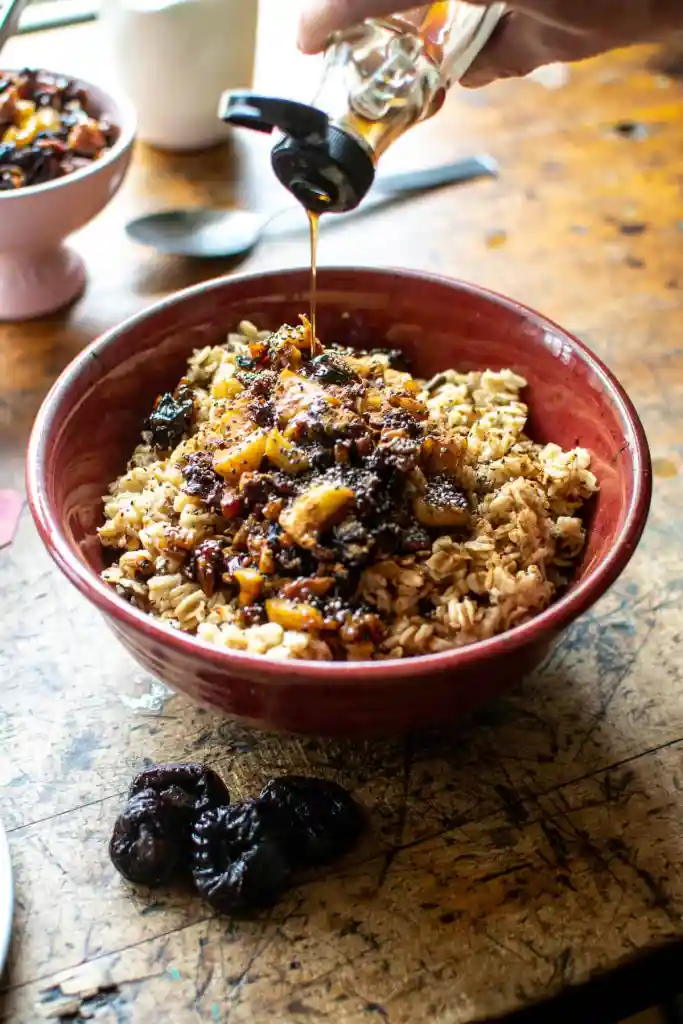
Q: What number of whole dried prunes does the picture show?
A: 4